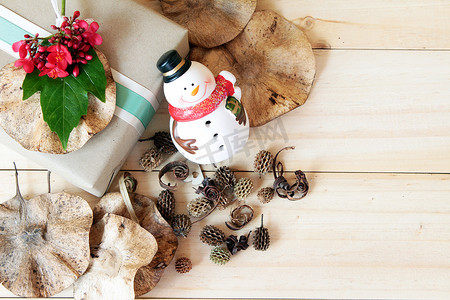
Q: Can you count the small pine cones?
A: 14